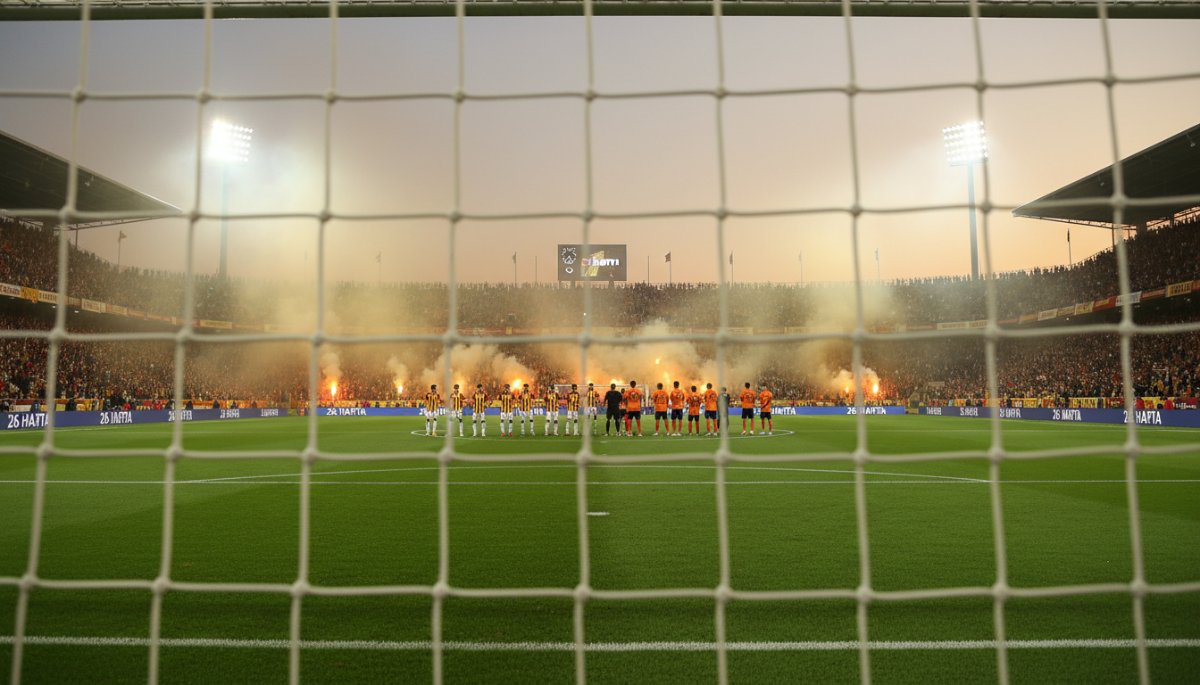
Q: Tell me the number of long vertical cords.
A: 9